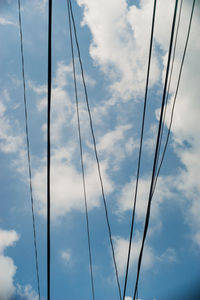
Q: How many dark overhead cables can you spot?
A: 8